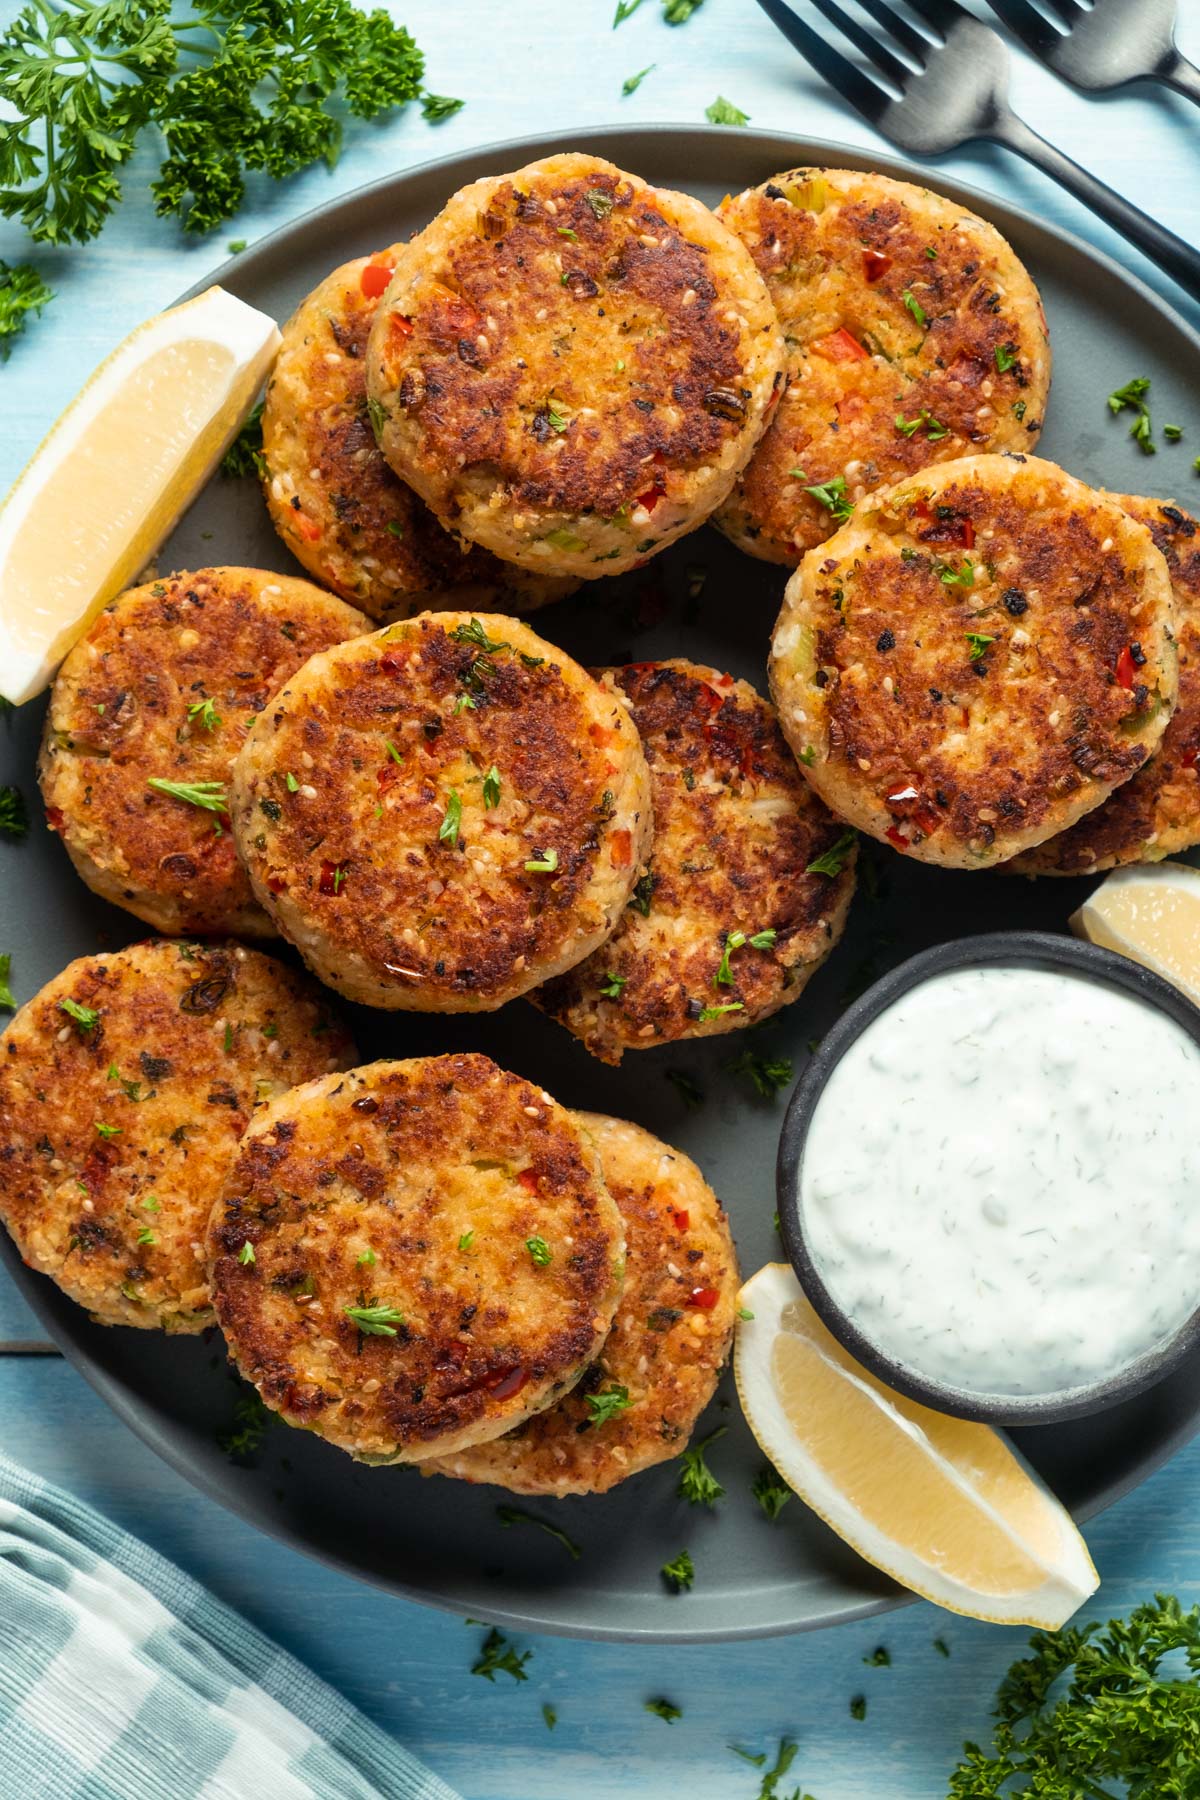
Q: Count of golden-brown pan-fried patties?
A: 11